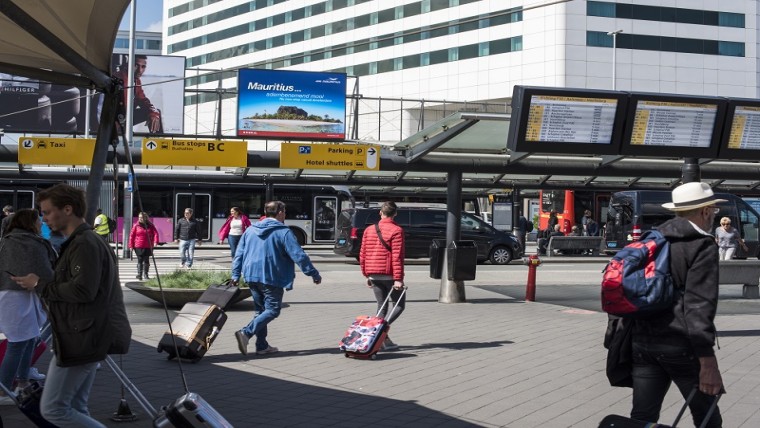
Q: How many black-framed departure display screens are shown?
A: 3